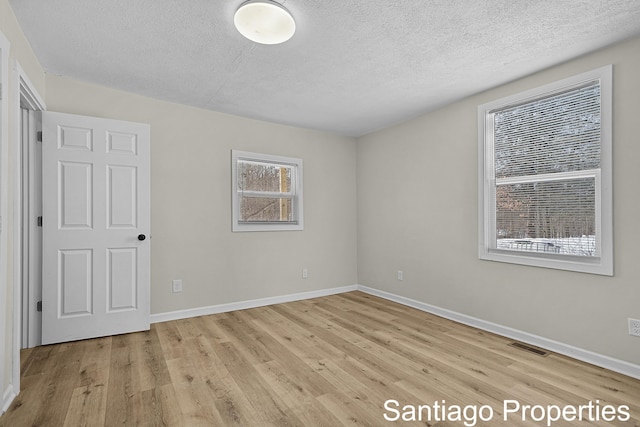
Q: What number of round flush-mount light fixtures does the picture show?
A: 1